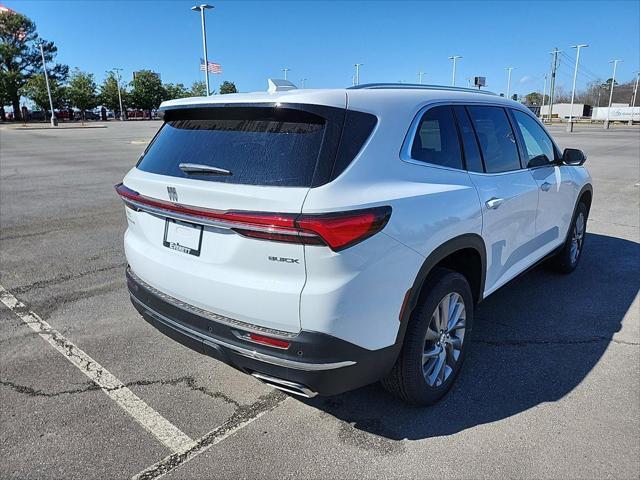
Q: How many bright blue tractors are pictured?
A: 0